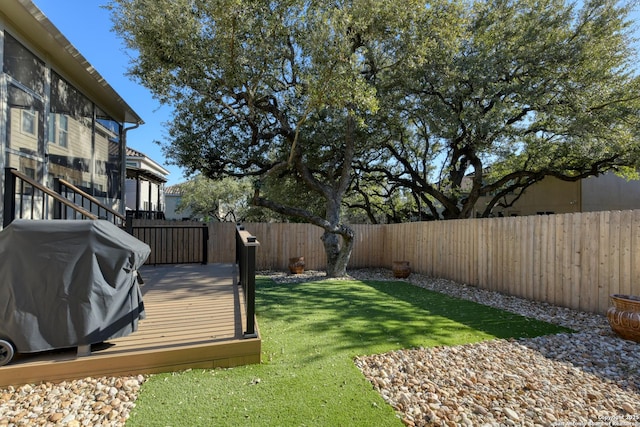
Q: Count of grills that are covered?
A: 1